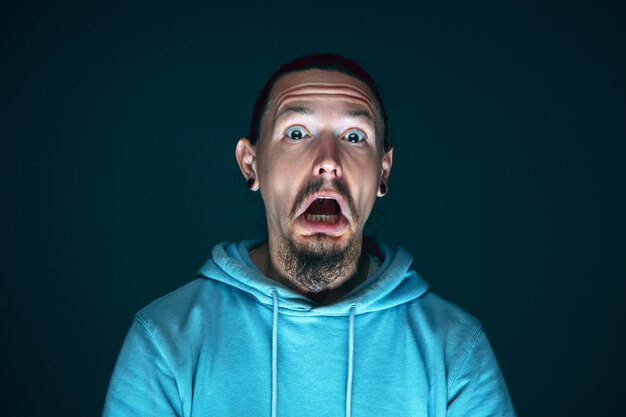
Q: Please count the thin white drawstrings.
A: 2